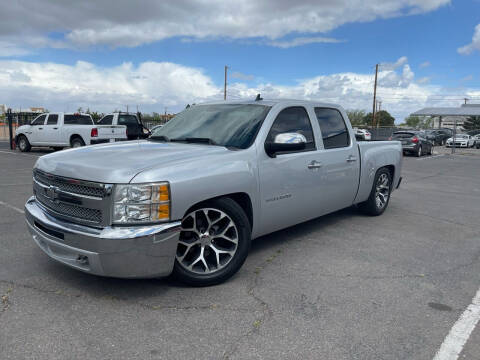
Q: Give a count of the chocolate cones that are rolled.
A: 0